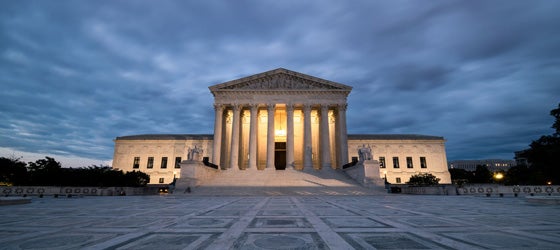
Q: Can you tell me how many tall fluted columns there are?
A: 8